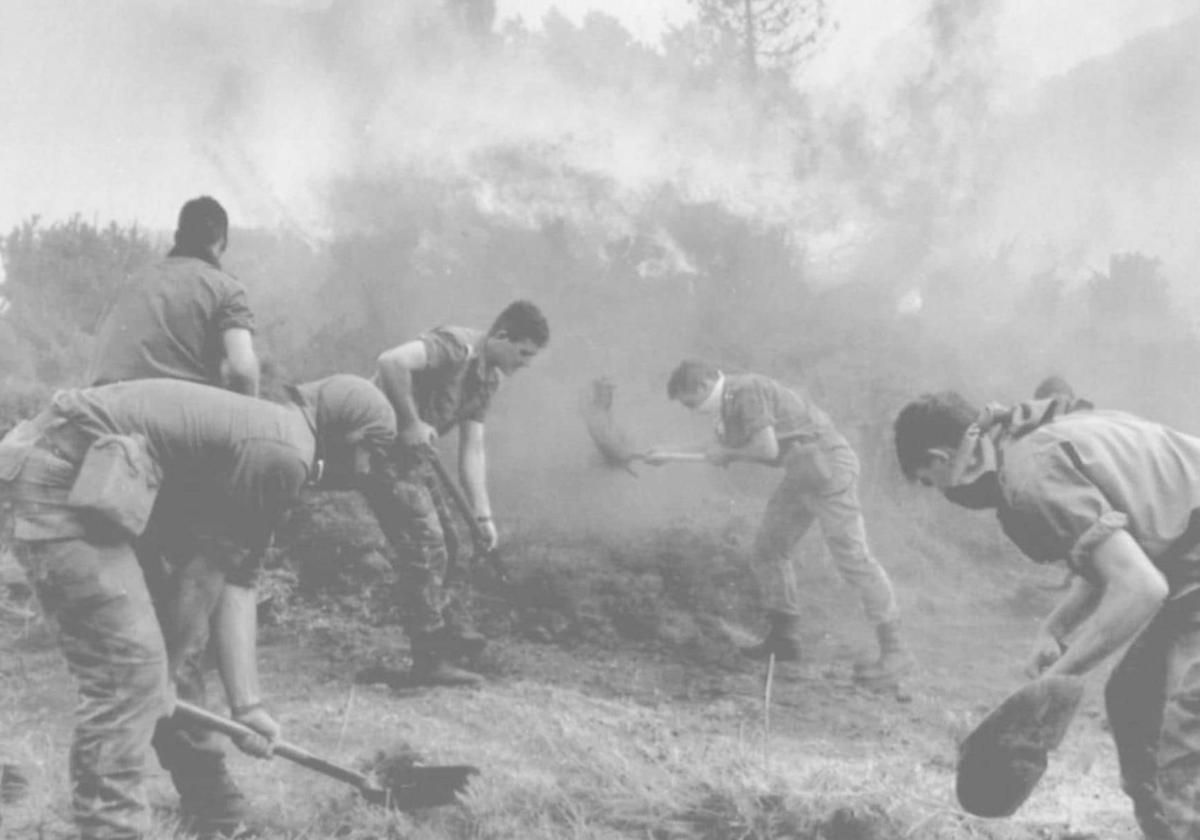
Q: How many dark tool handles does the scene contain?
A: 2